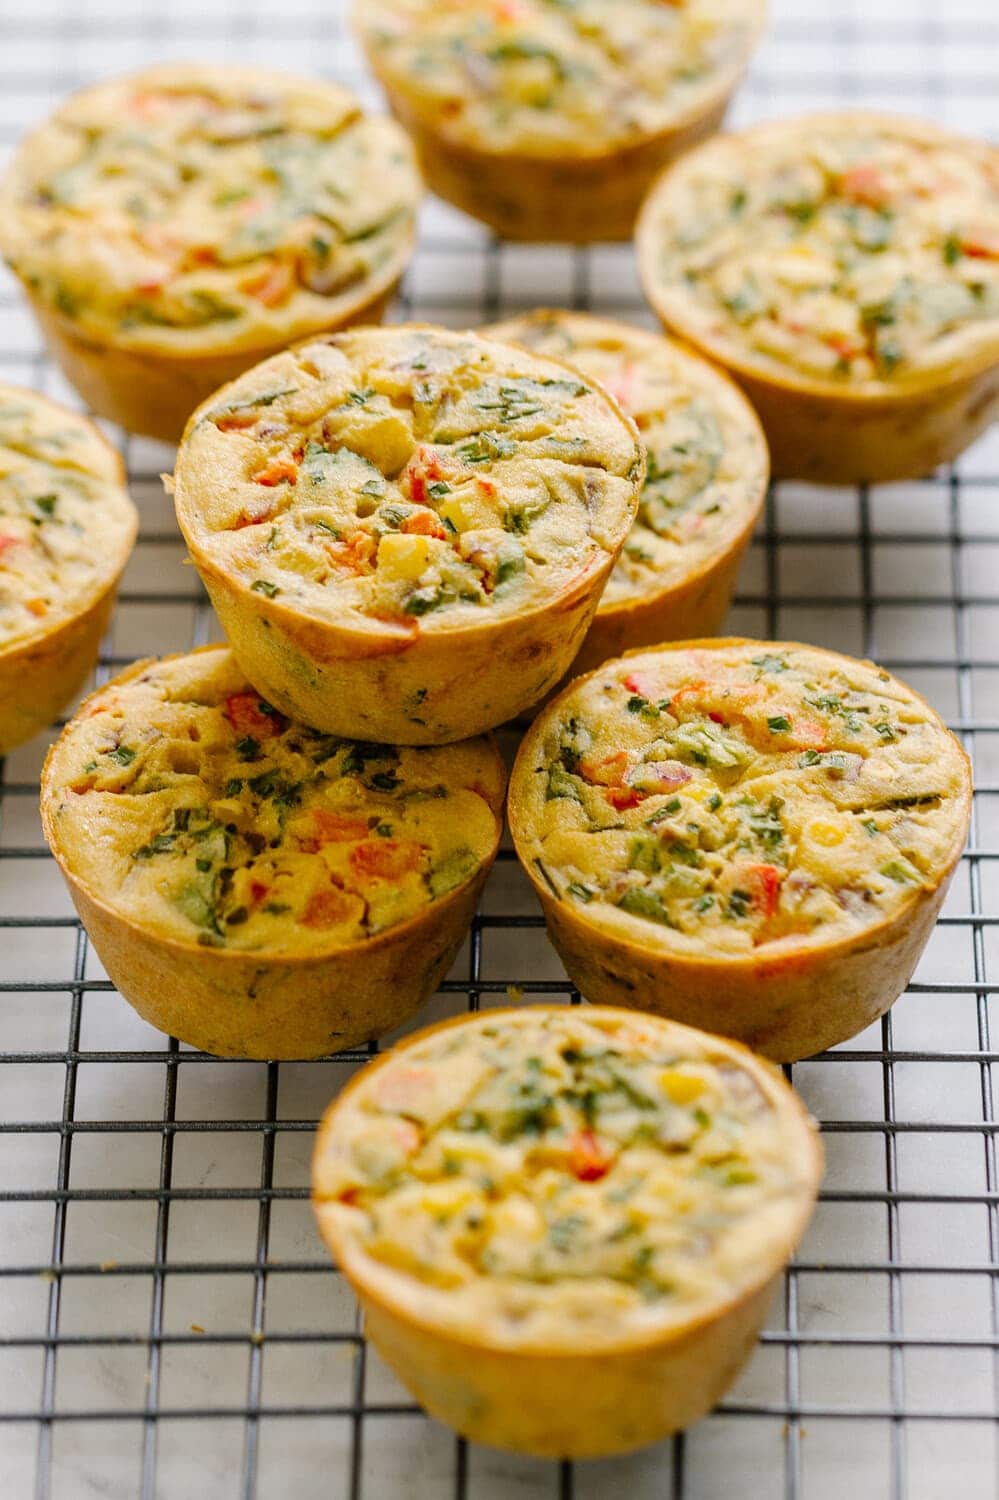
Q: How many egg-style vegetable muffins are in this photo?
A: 9